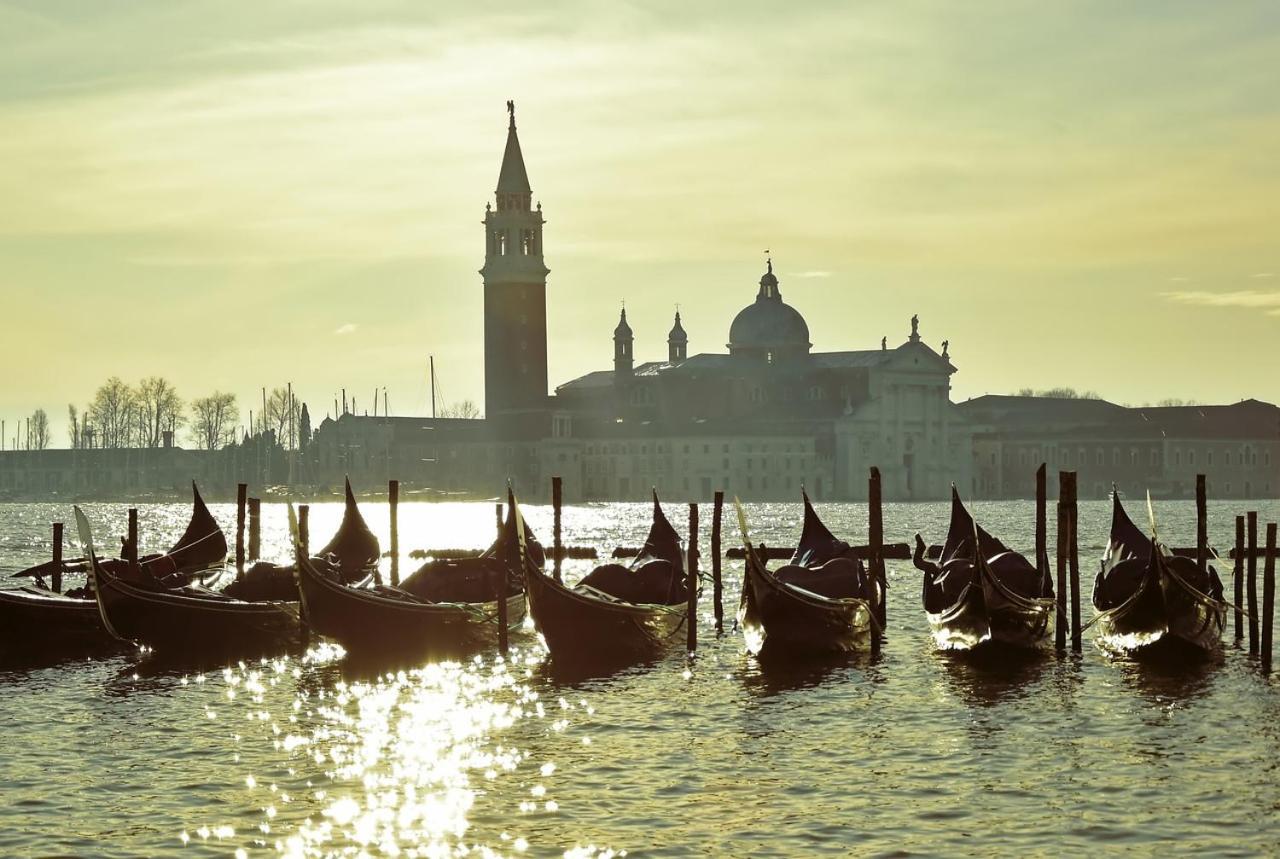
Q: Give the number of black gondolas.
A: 7